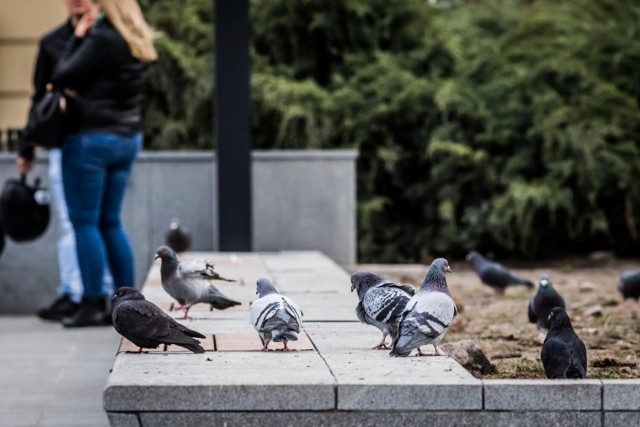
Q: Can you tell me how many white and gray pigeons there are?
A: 4